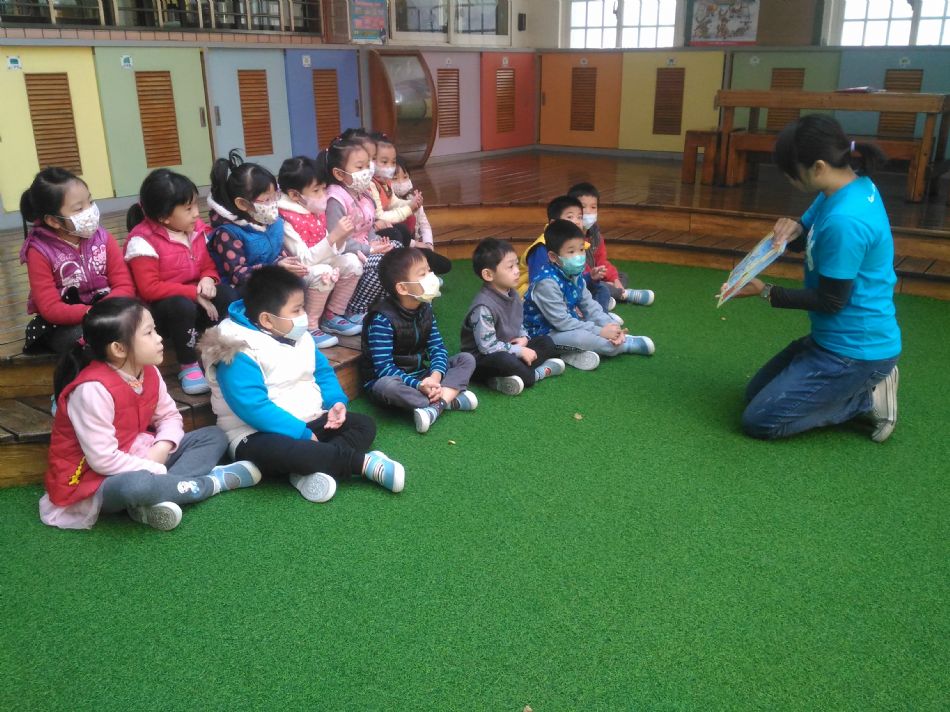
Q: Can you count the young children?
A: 15